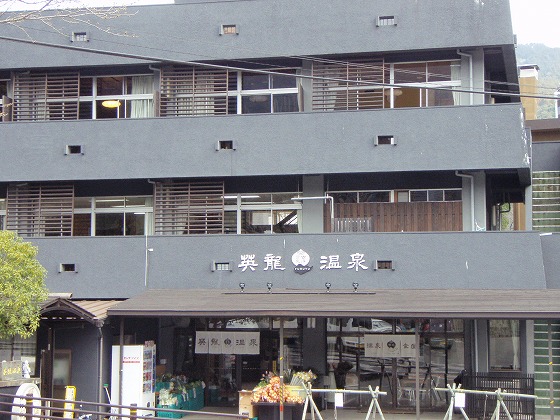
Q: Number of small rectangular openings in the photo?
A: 9